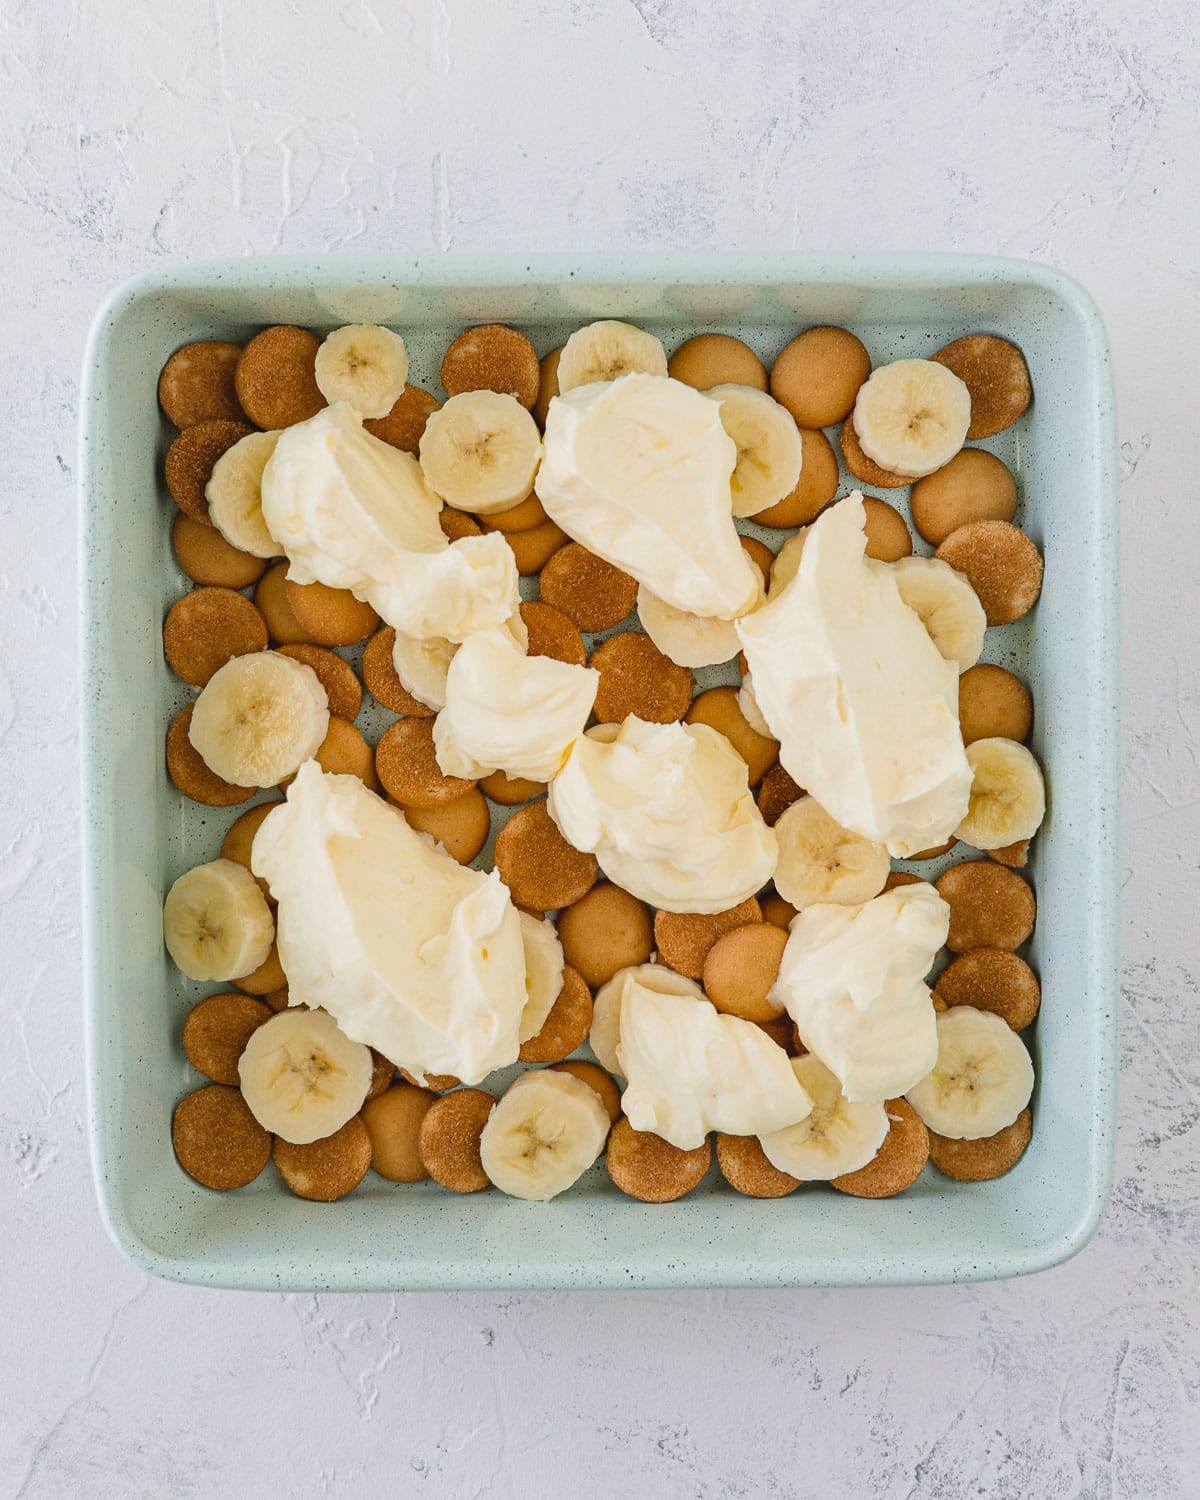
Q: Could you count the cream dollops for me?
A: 8